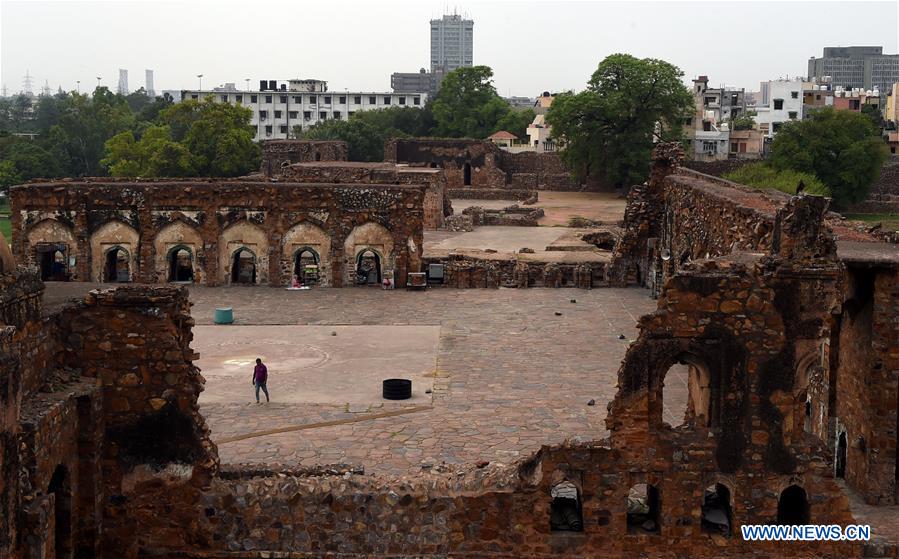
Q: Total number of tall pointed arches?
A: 6